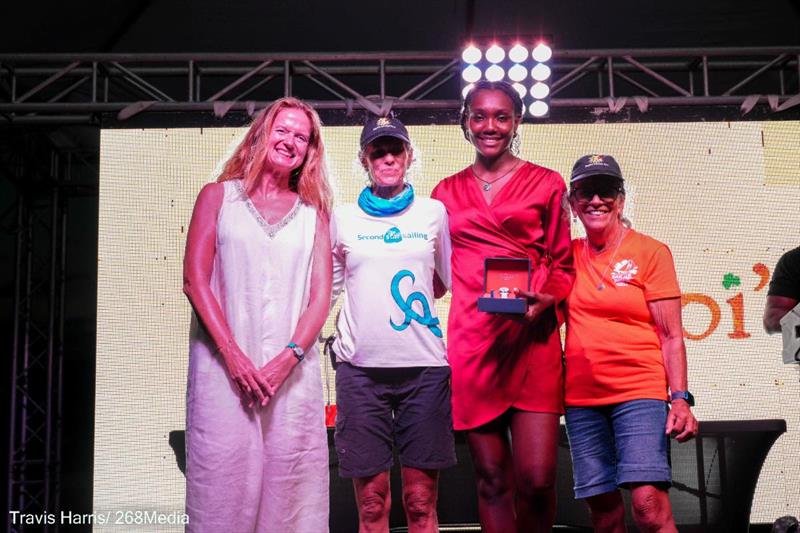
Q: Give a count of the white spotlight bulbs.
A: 14